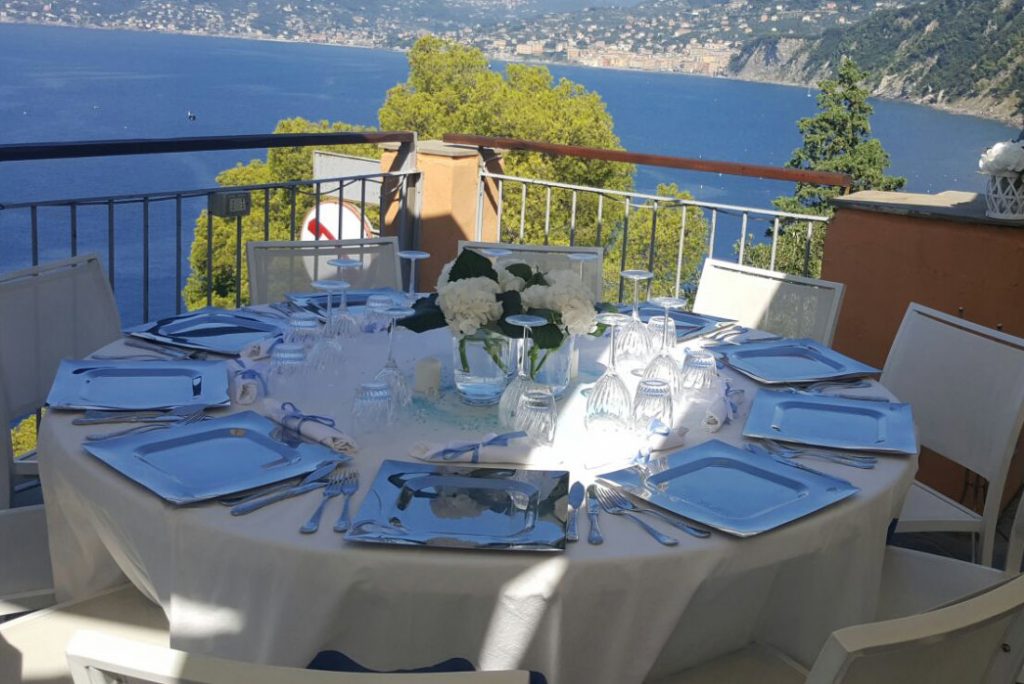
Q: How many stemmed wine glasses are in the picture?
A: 10